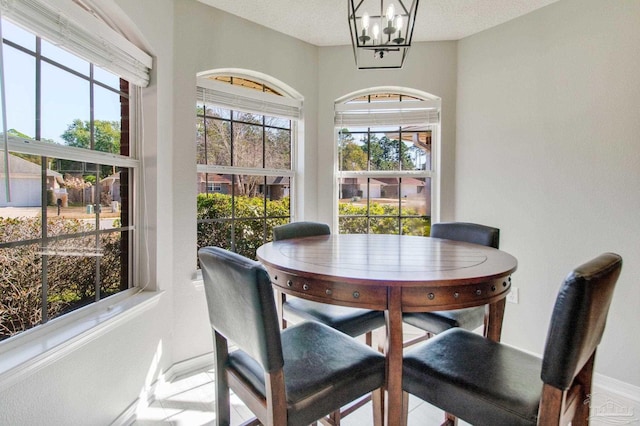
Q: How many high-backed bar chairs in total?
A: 4